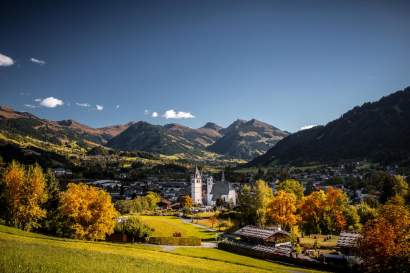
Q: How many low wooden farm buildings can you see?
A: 2